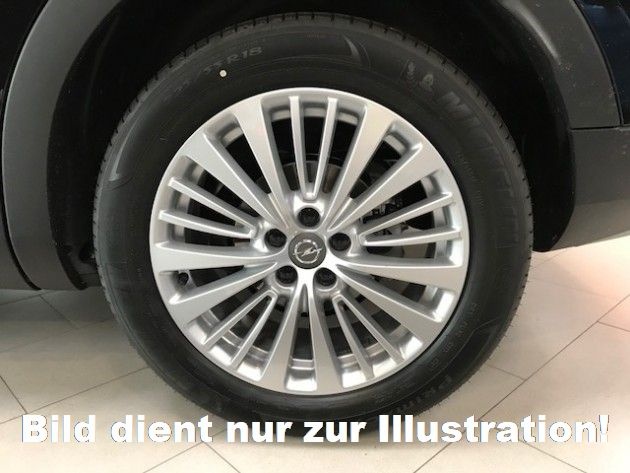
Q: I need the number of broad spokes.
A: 10